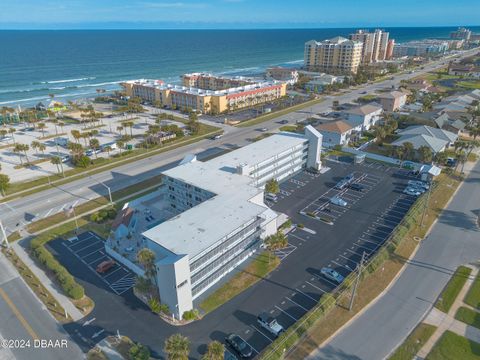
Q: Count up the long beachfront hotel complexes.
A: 1